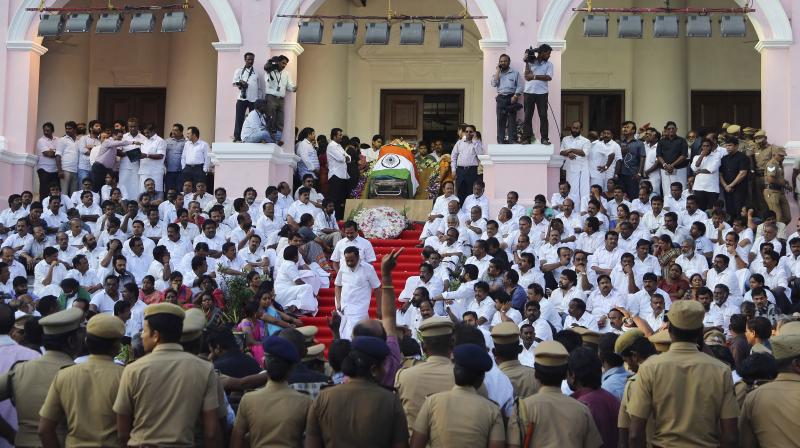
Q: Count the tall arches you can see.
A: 3